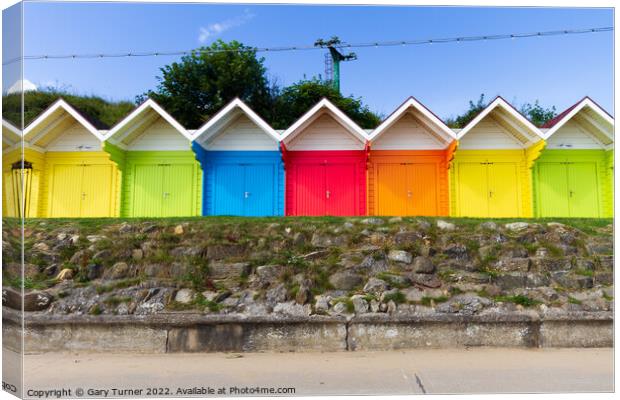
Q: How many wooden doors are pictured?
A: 14